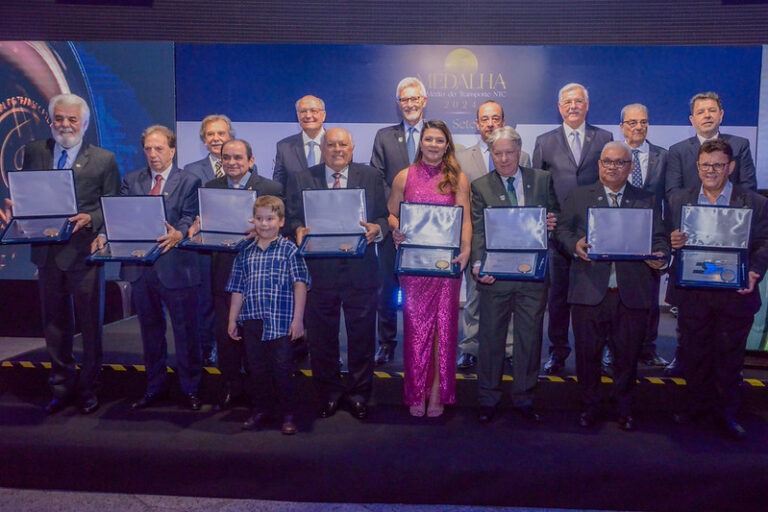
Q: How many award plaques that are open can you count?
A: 8